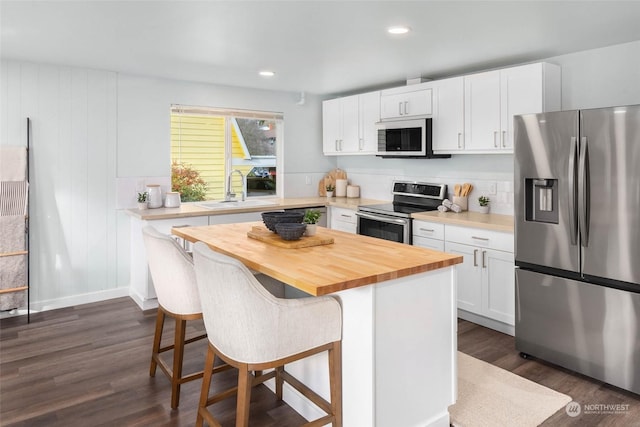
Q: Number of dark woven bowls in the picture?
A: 2